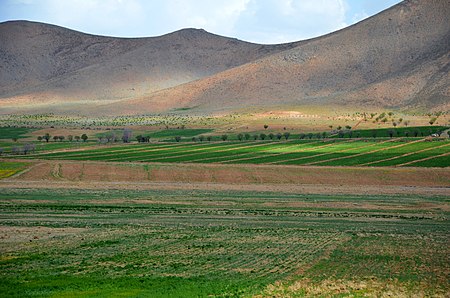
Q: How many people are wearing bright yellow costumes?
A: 0